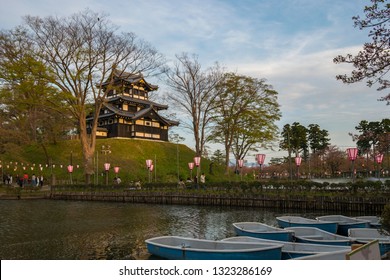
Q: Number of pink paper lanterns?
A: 12